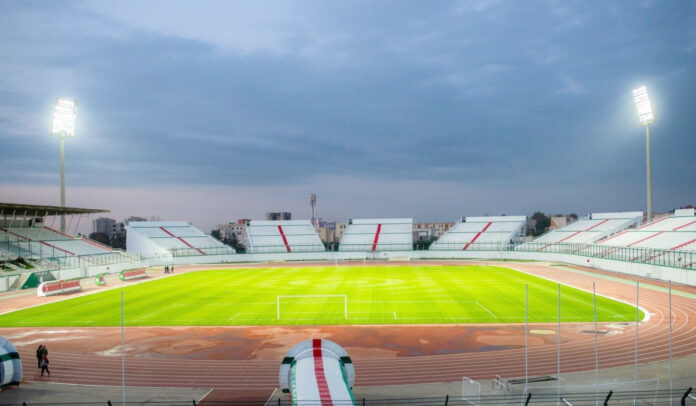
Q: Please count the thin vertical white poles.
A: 6